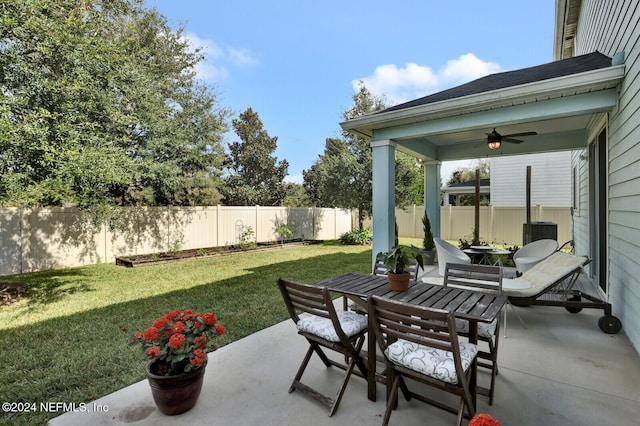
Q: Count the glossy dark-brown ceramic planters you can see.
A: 1